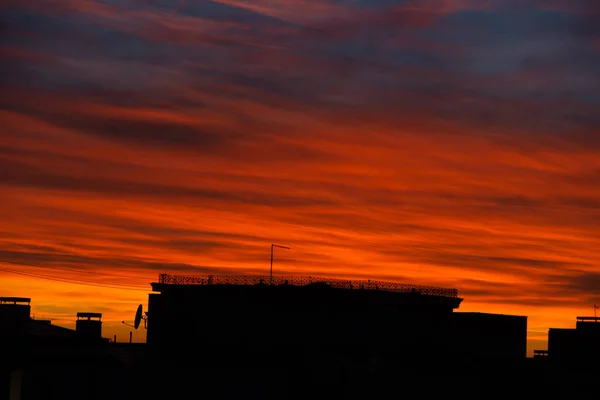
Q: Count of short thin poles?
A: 2